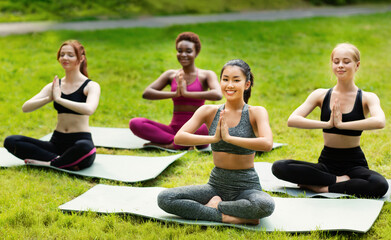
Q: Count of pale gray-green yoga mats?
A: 4